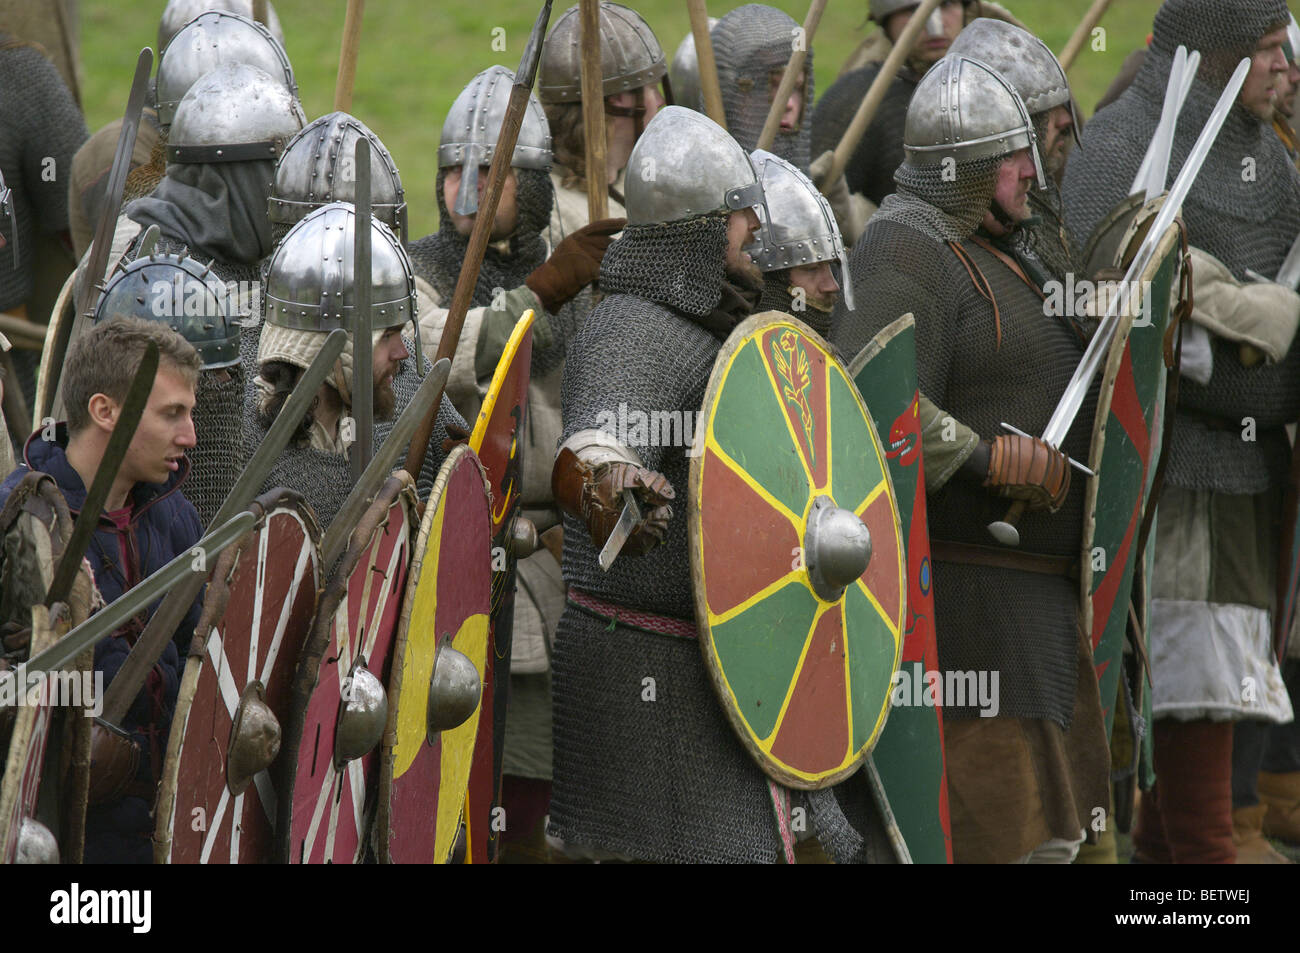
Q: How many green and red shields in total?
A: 3